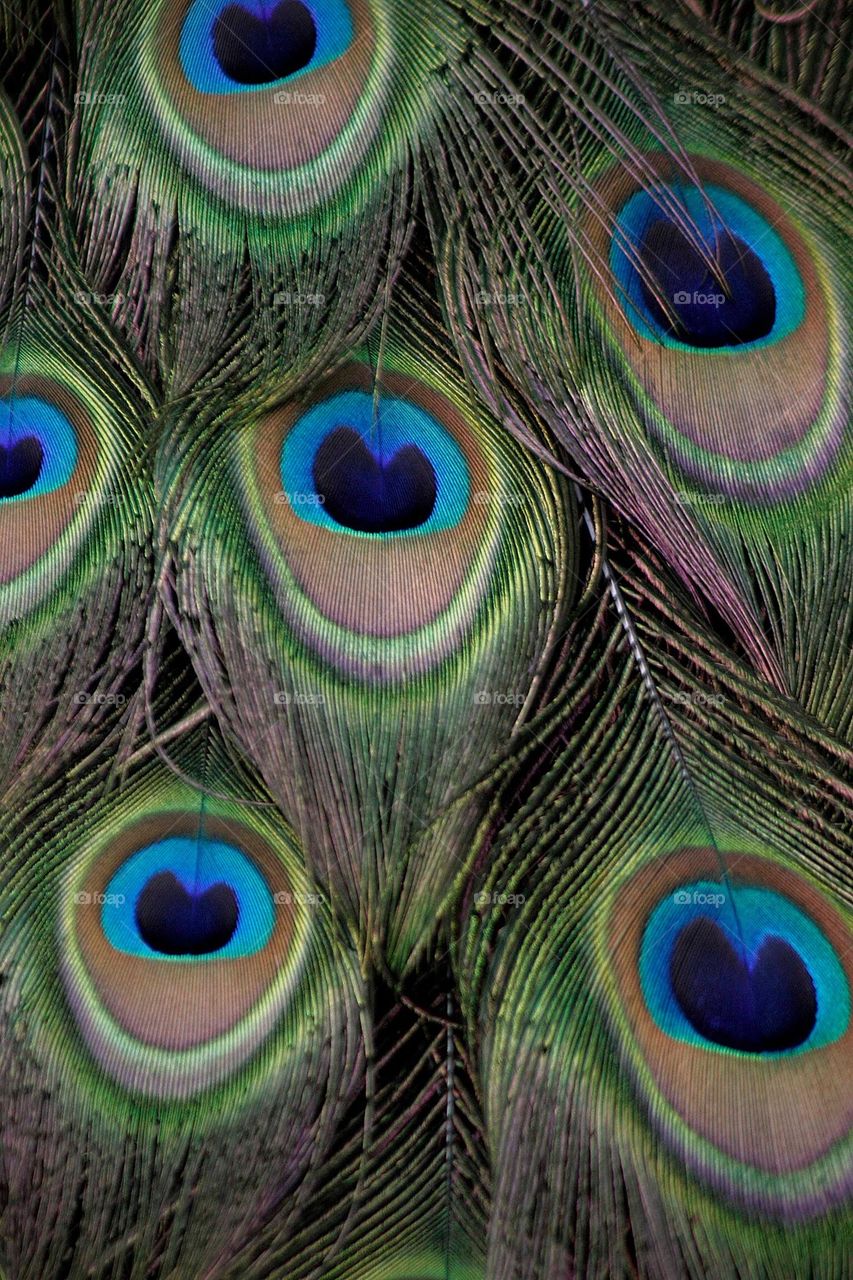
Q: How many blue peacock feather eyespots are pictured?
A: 6